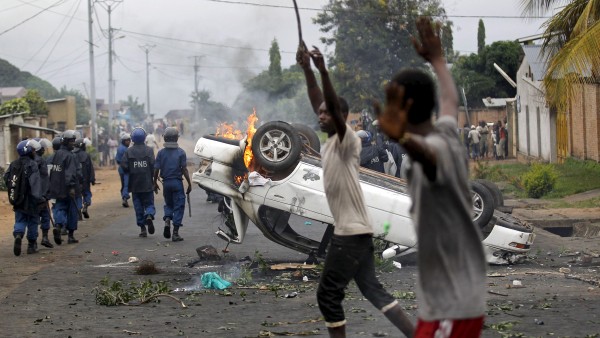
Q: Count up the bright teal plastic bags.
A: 1